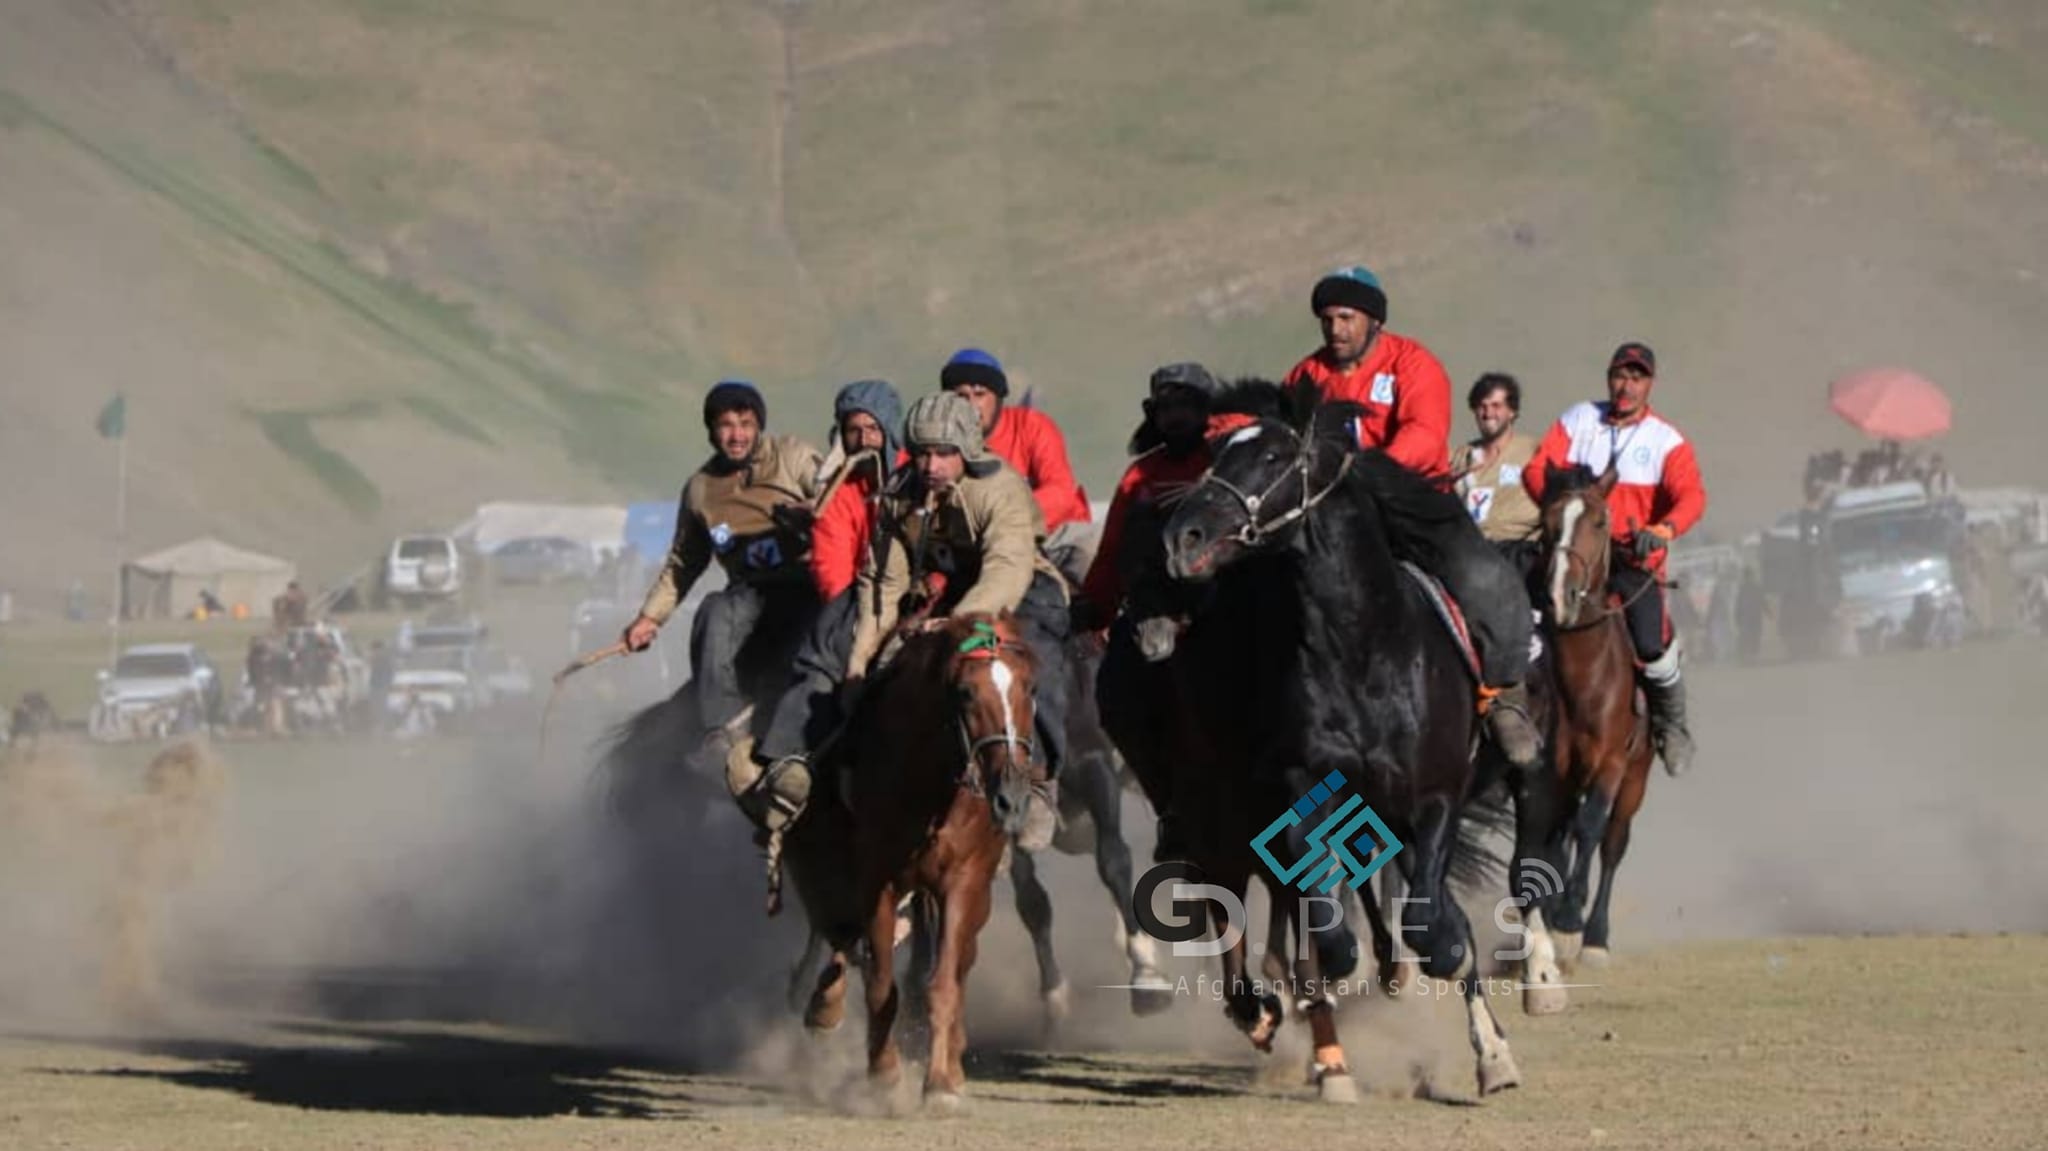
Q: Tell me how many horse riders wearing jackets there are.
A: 8